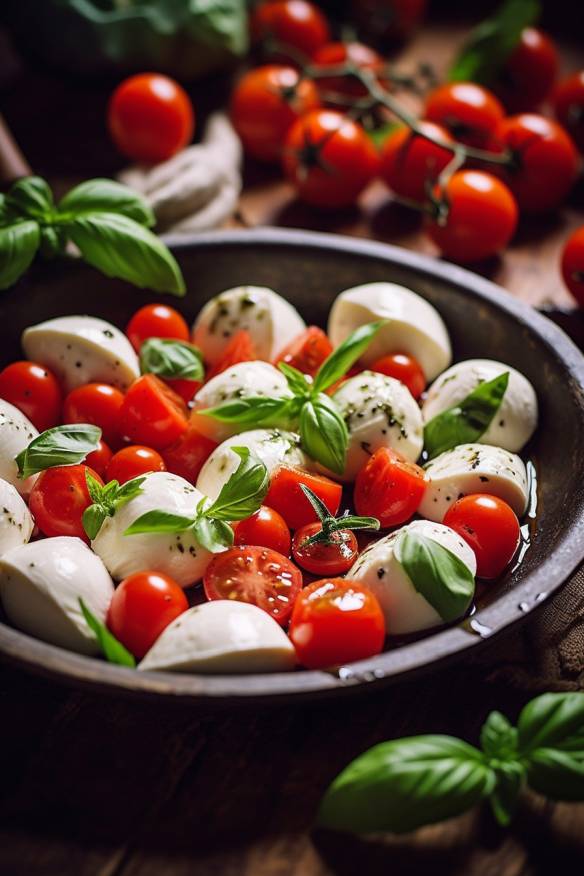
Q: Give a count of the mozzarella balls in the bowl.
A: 14